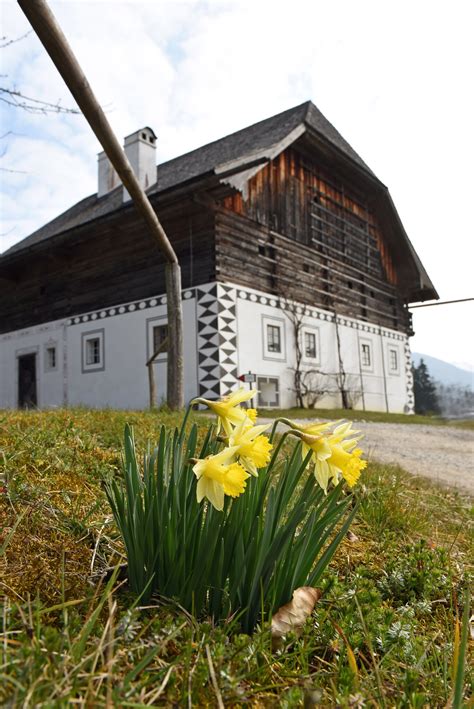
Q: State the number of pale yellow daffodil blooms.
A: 5